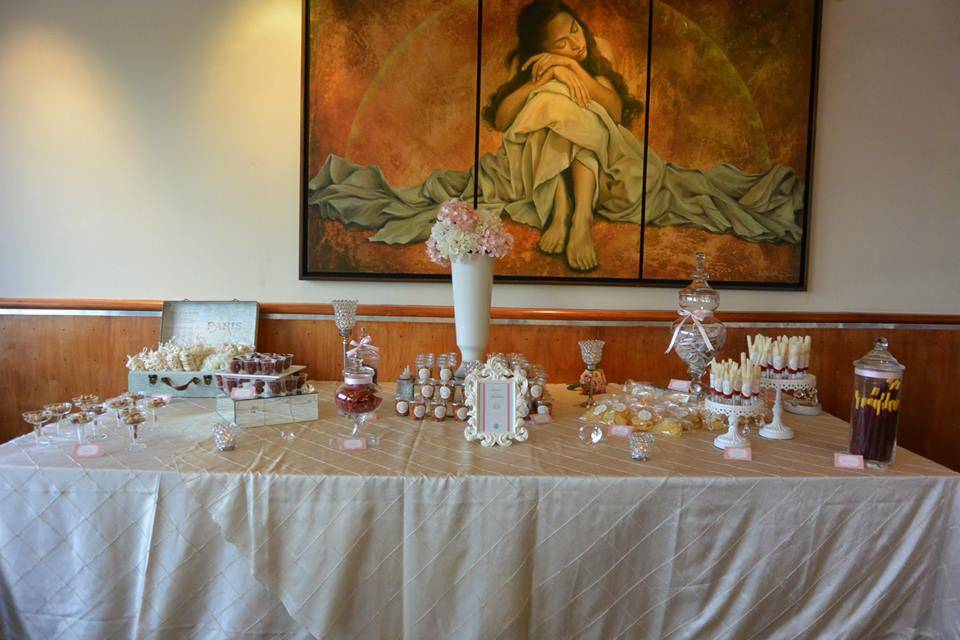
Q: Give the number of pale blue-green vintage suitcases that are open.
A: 1